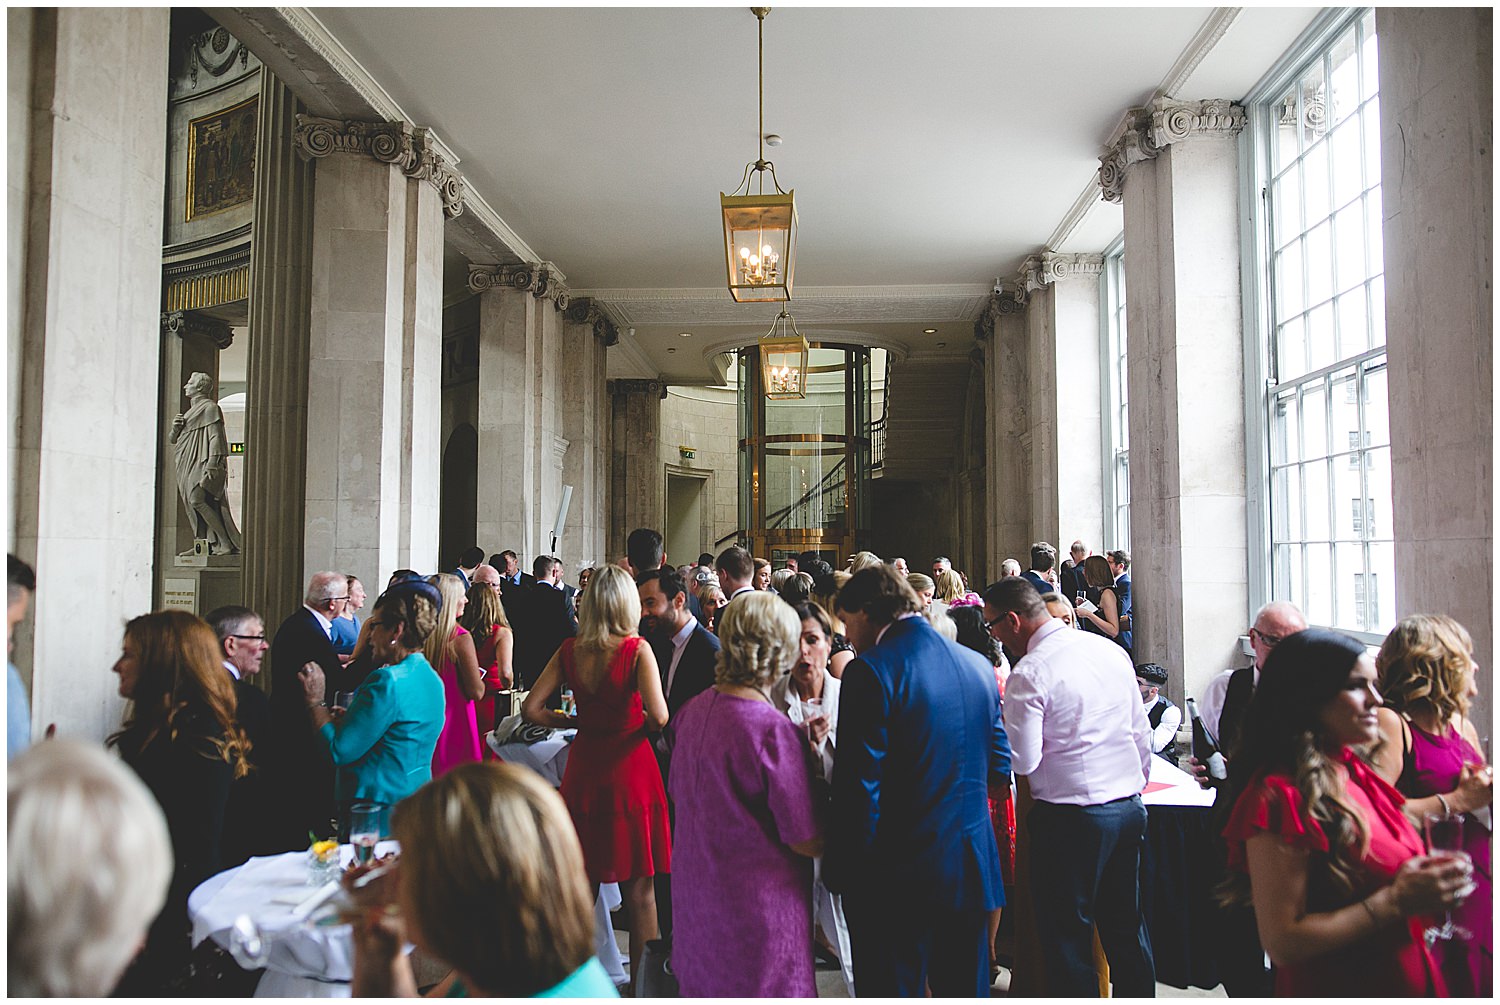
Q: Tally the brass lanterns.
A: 2